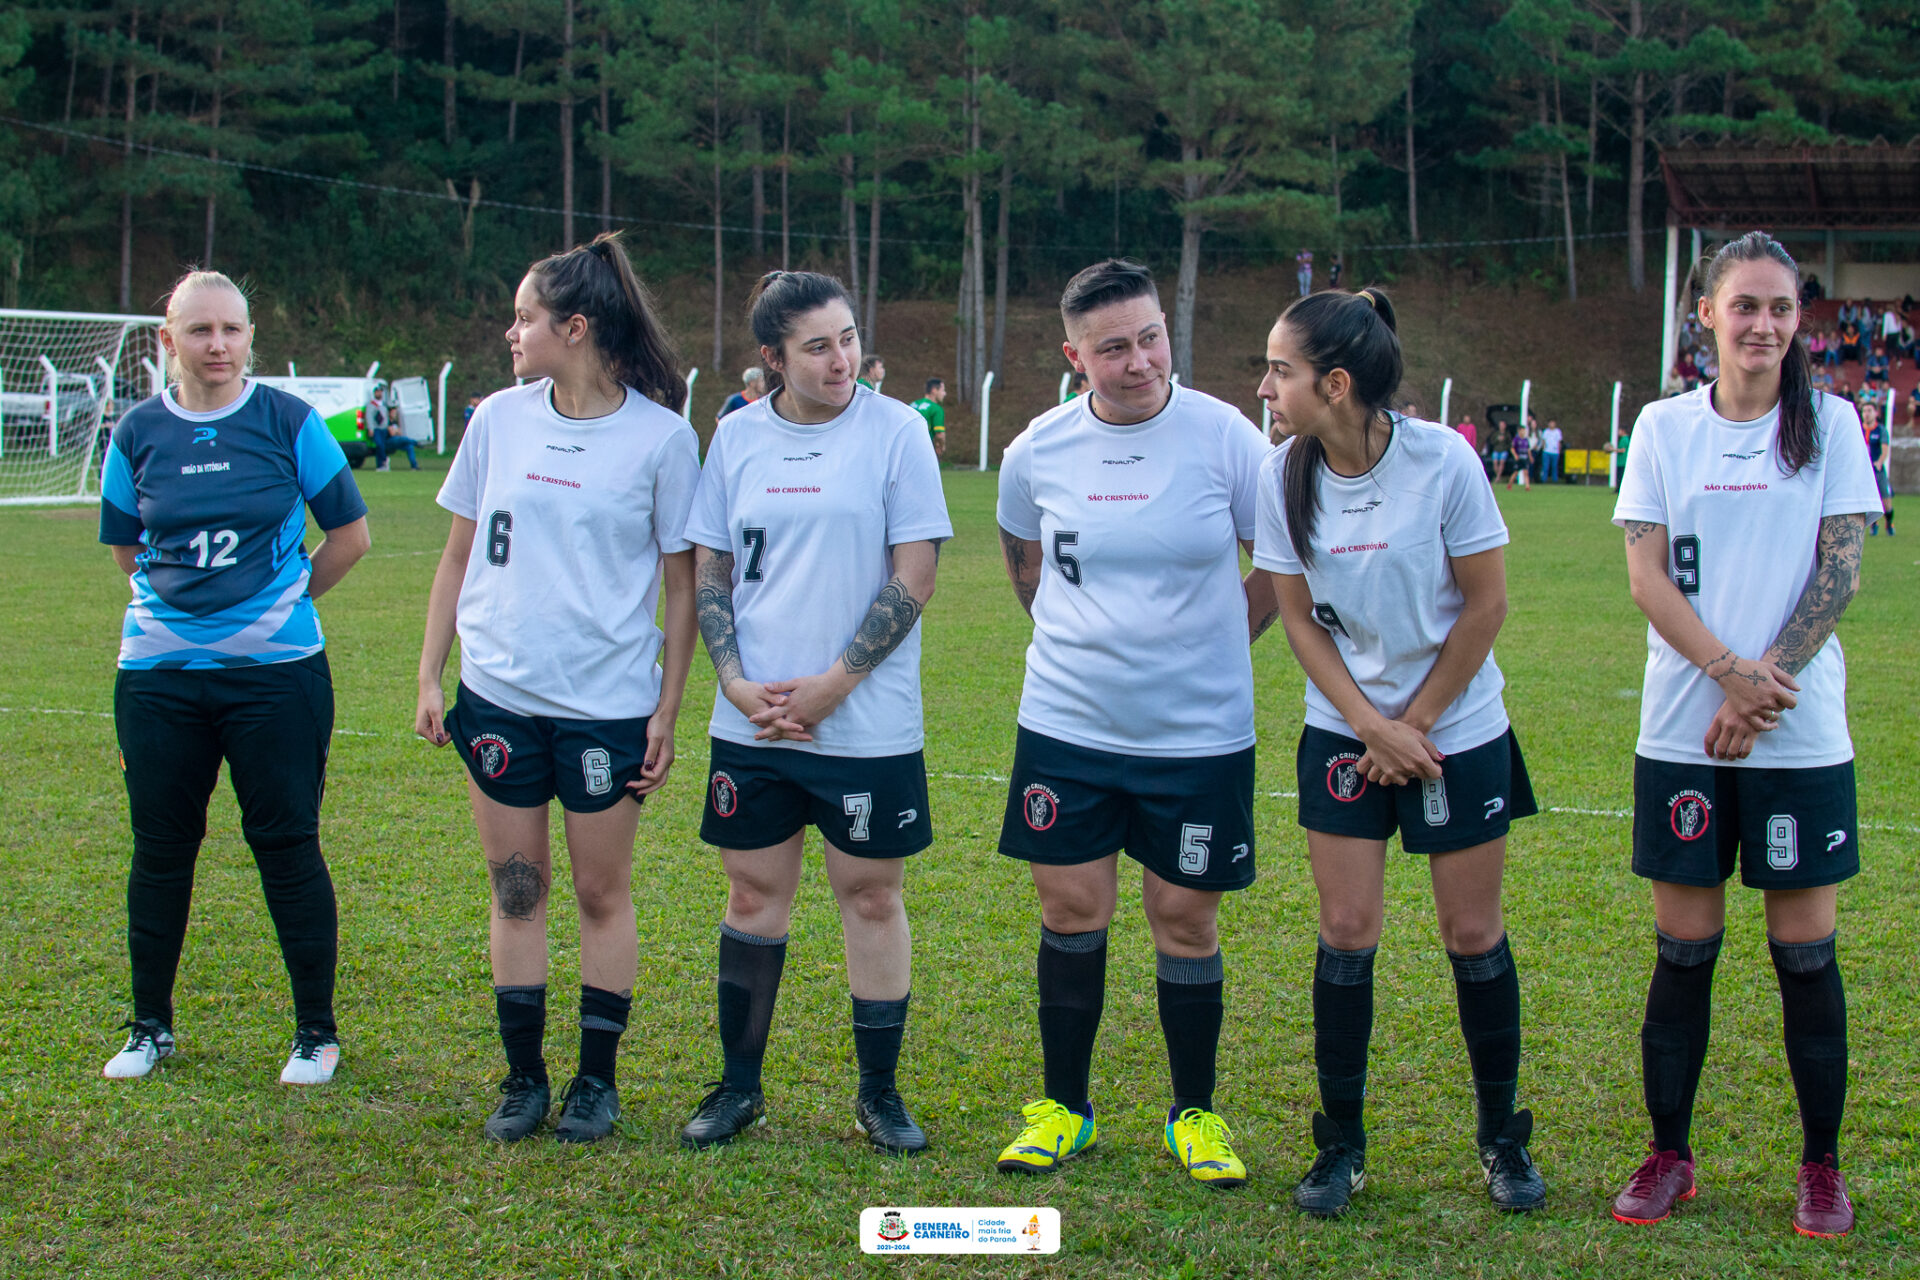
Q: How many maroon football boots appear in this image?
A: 2